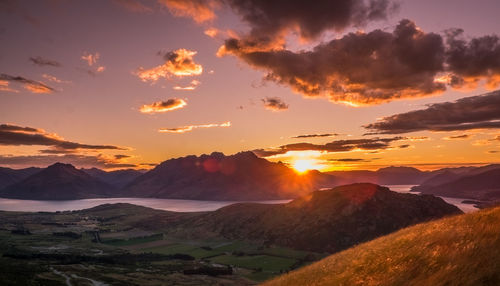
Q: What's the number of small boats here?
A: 0